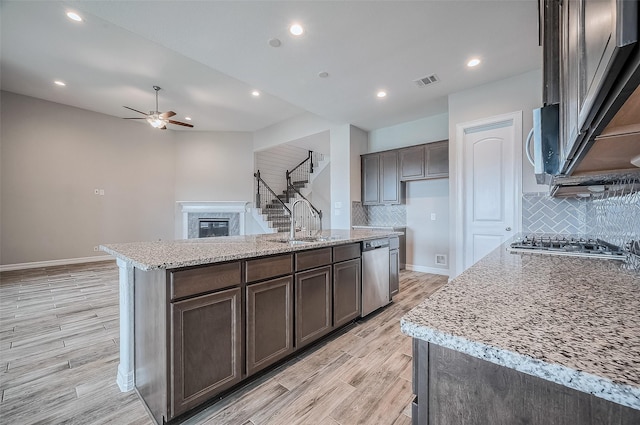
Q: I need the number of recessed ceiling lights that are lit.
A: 7